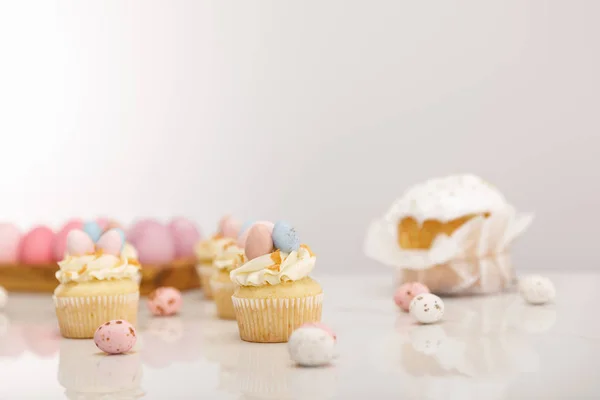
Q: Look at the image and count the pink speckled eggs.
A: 4